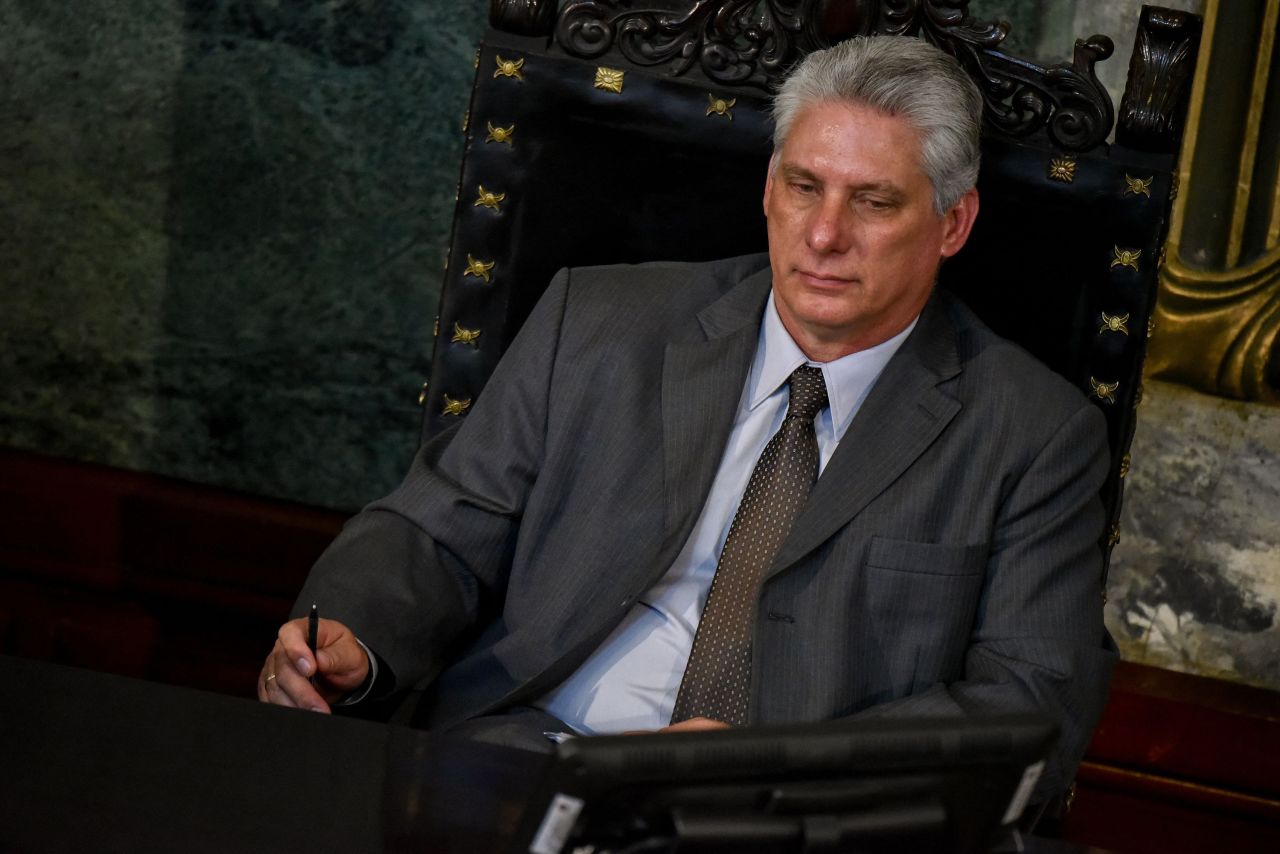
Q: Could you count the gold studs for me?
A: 13